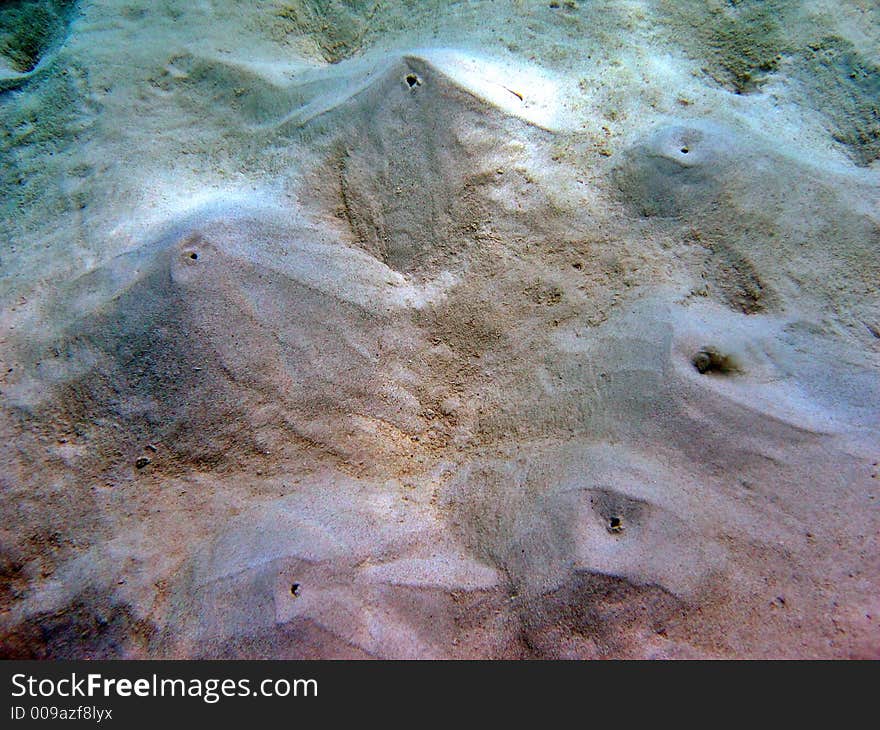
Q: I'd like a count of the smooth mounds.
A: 6